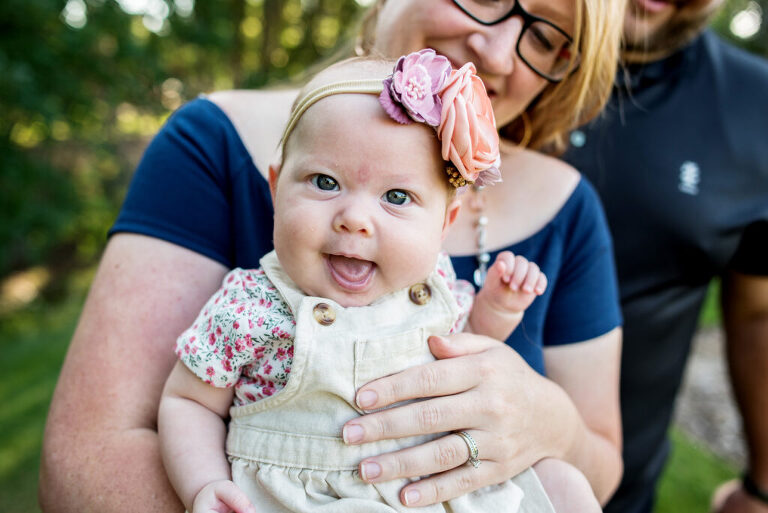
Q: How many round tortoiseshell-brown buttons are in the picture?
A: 2